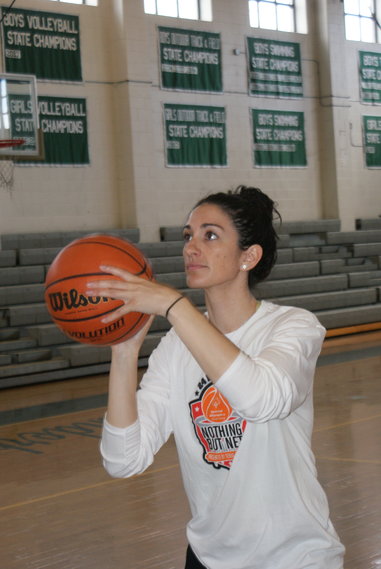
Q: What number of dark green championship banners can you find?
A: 8